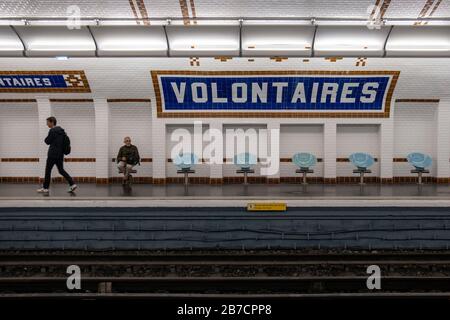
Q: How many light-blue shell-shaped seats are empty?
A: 5